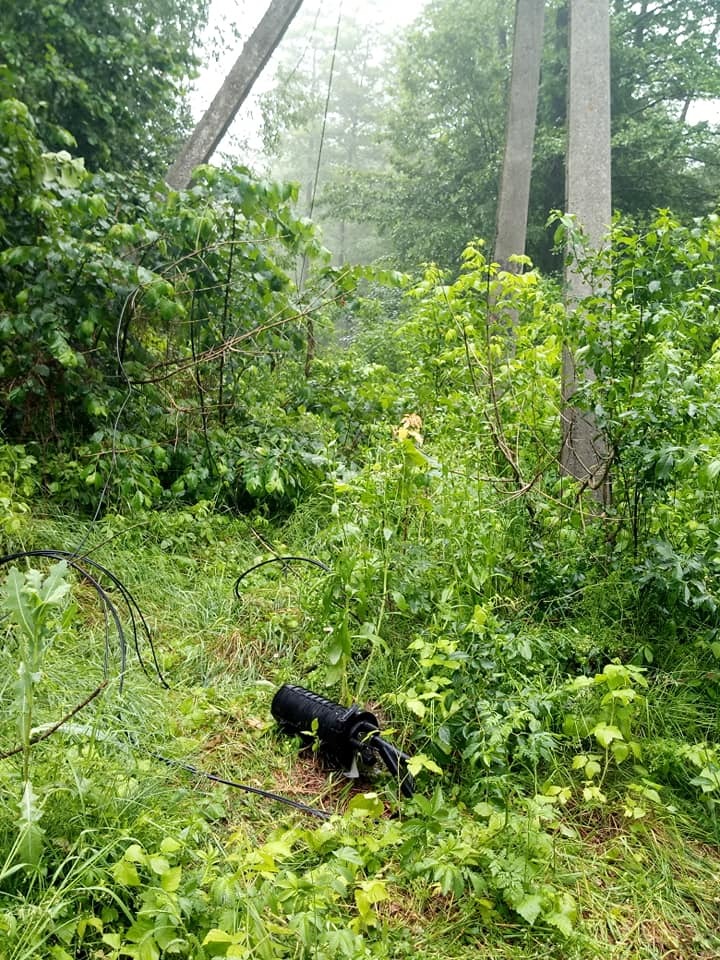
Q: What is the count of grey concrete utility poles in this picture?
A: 3